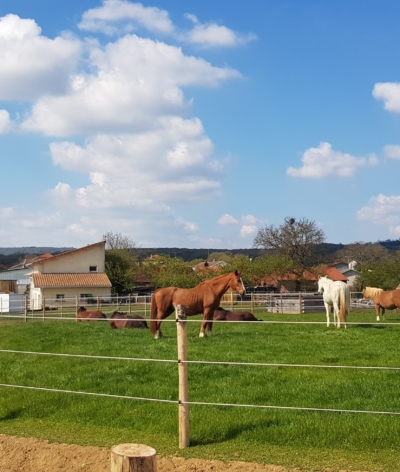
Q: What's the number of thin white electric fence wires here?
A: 3